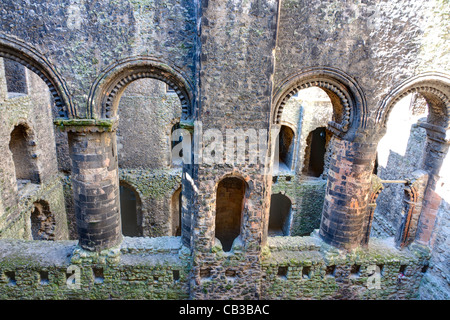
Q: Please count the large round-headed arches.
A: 4